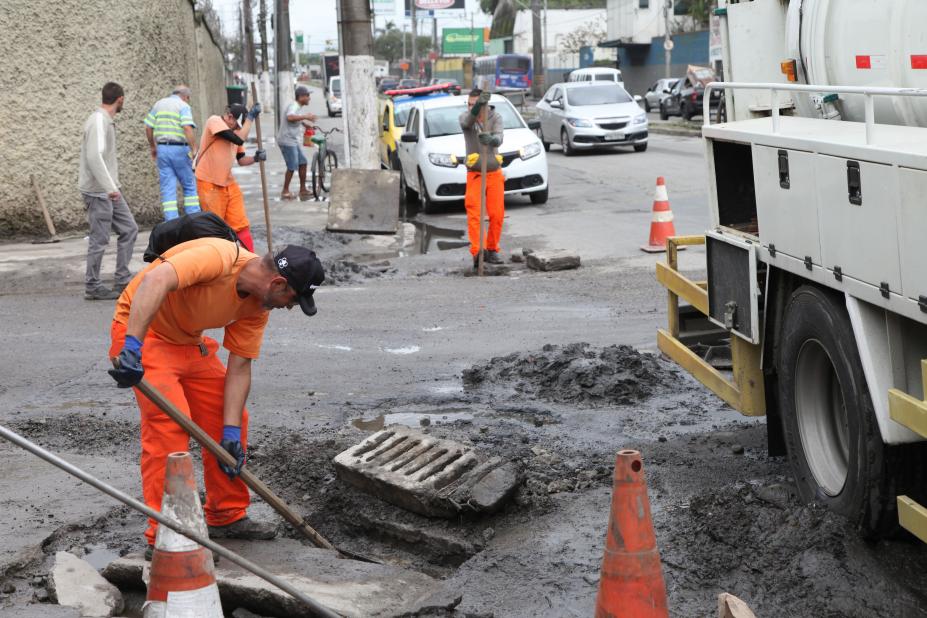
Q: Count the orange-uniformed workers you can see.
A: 3